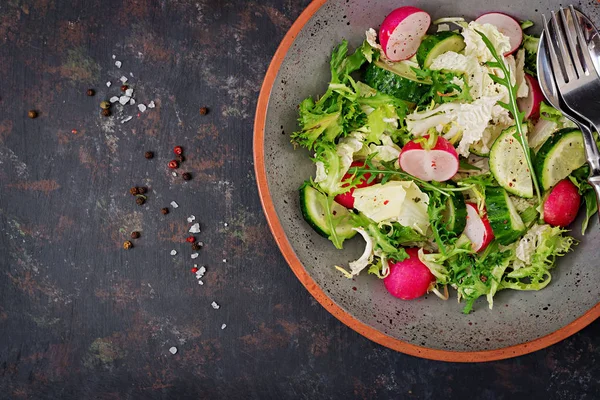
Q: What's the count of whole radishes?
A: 2